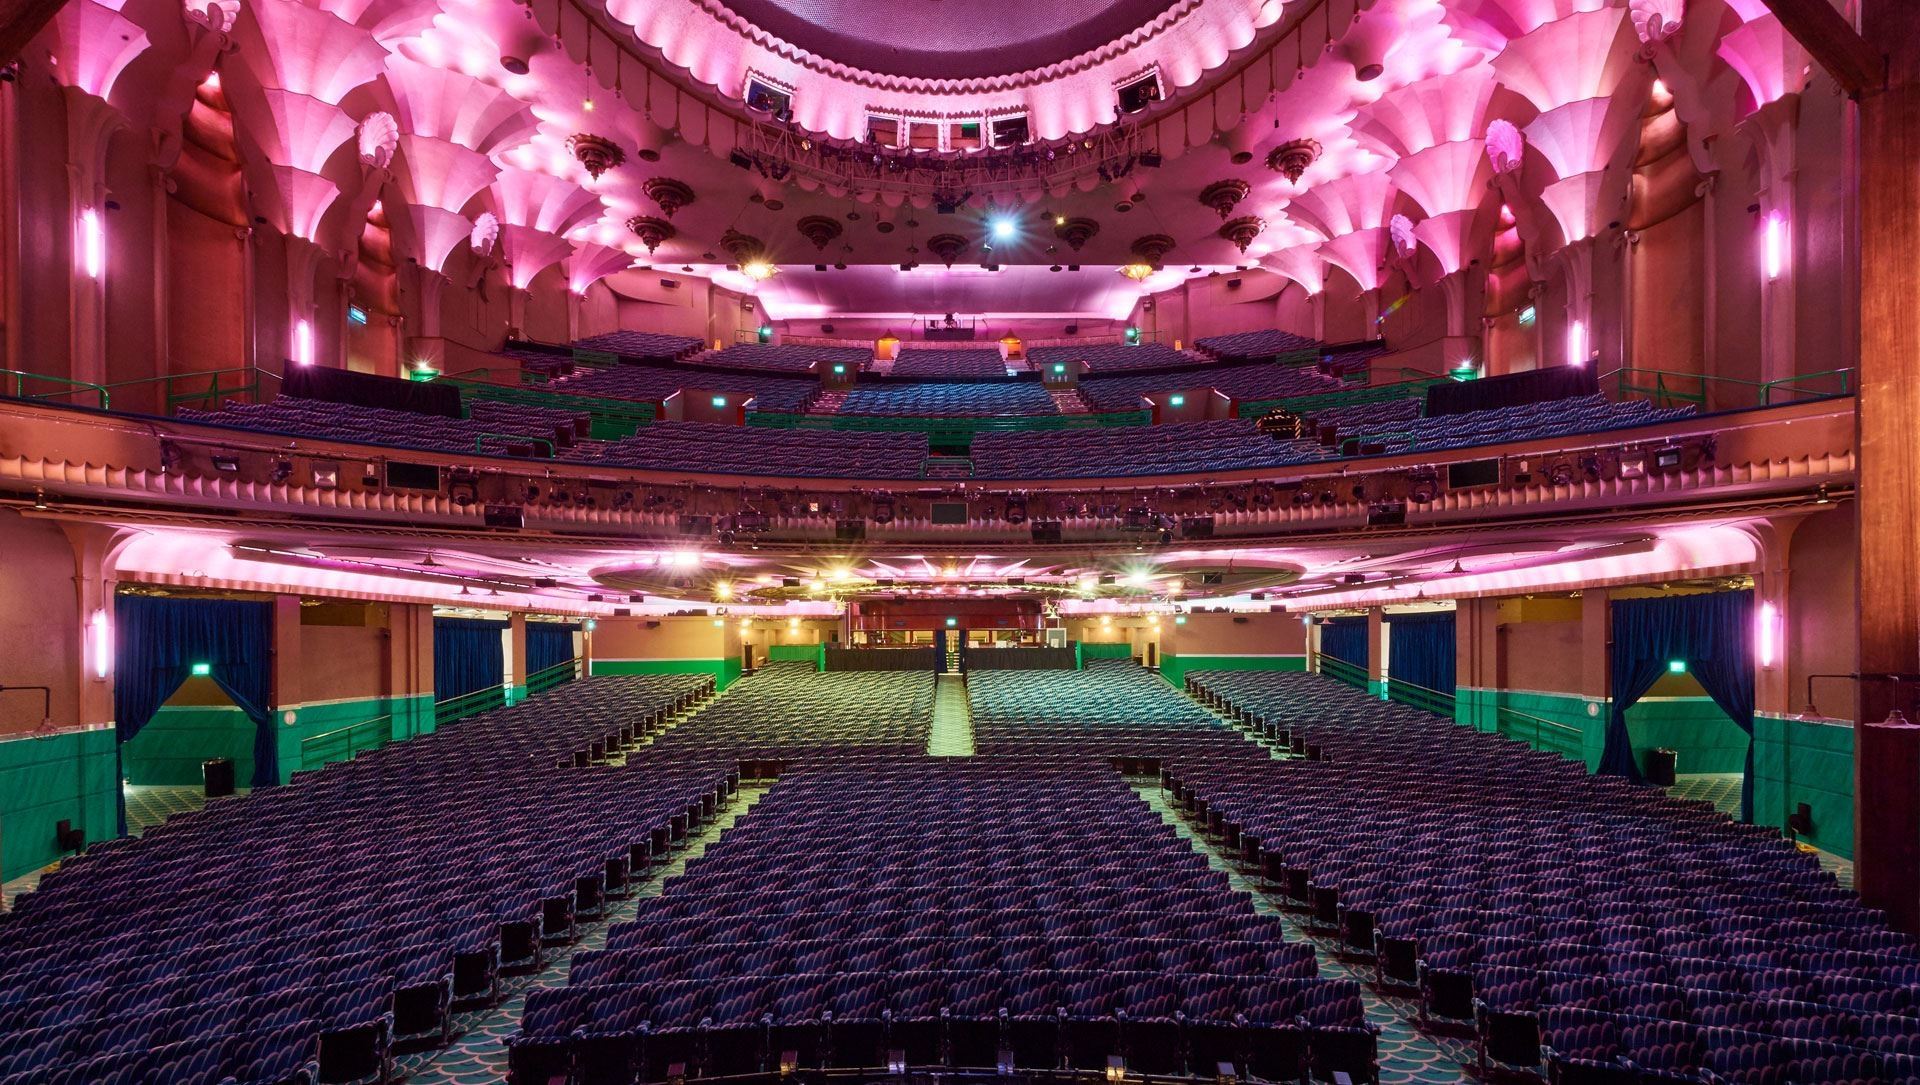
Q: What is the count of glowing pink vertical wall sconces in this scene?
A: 6